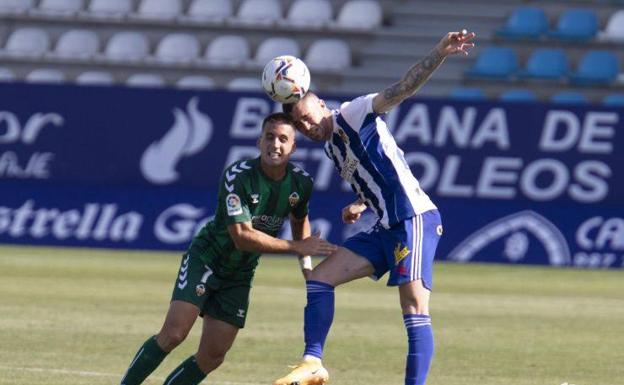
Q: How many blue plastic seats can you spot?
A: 9